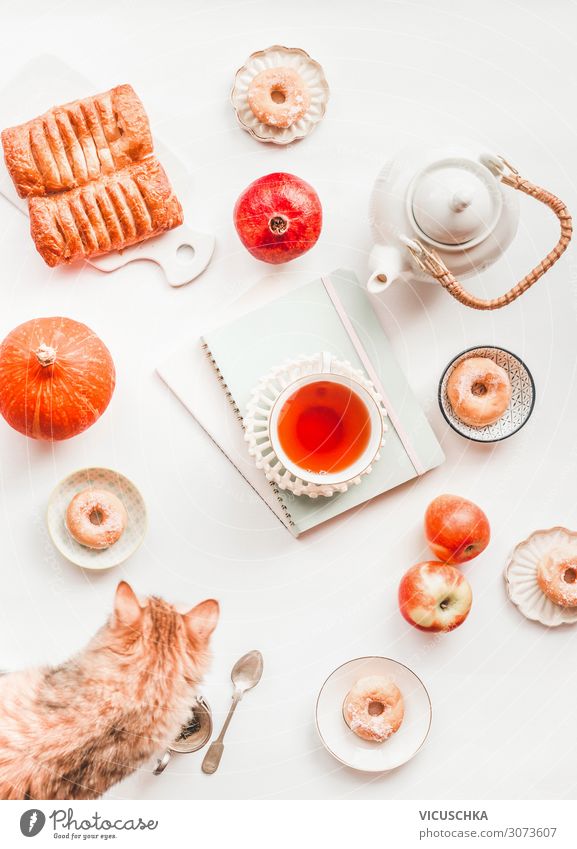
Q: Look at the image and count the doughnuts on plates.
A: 5